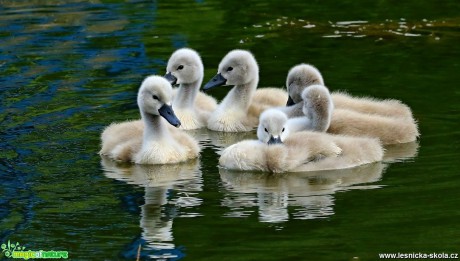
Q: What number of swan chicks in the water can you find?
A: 6